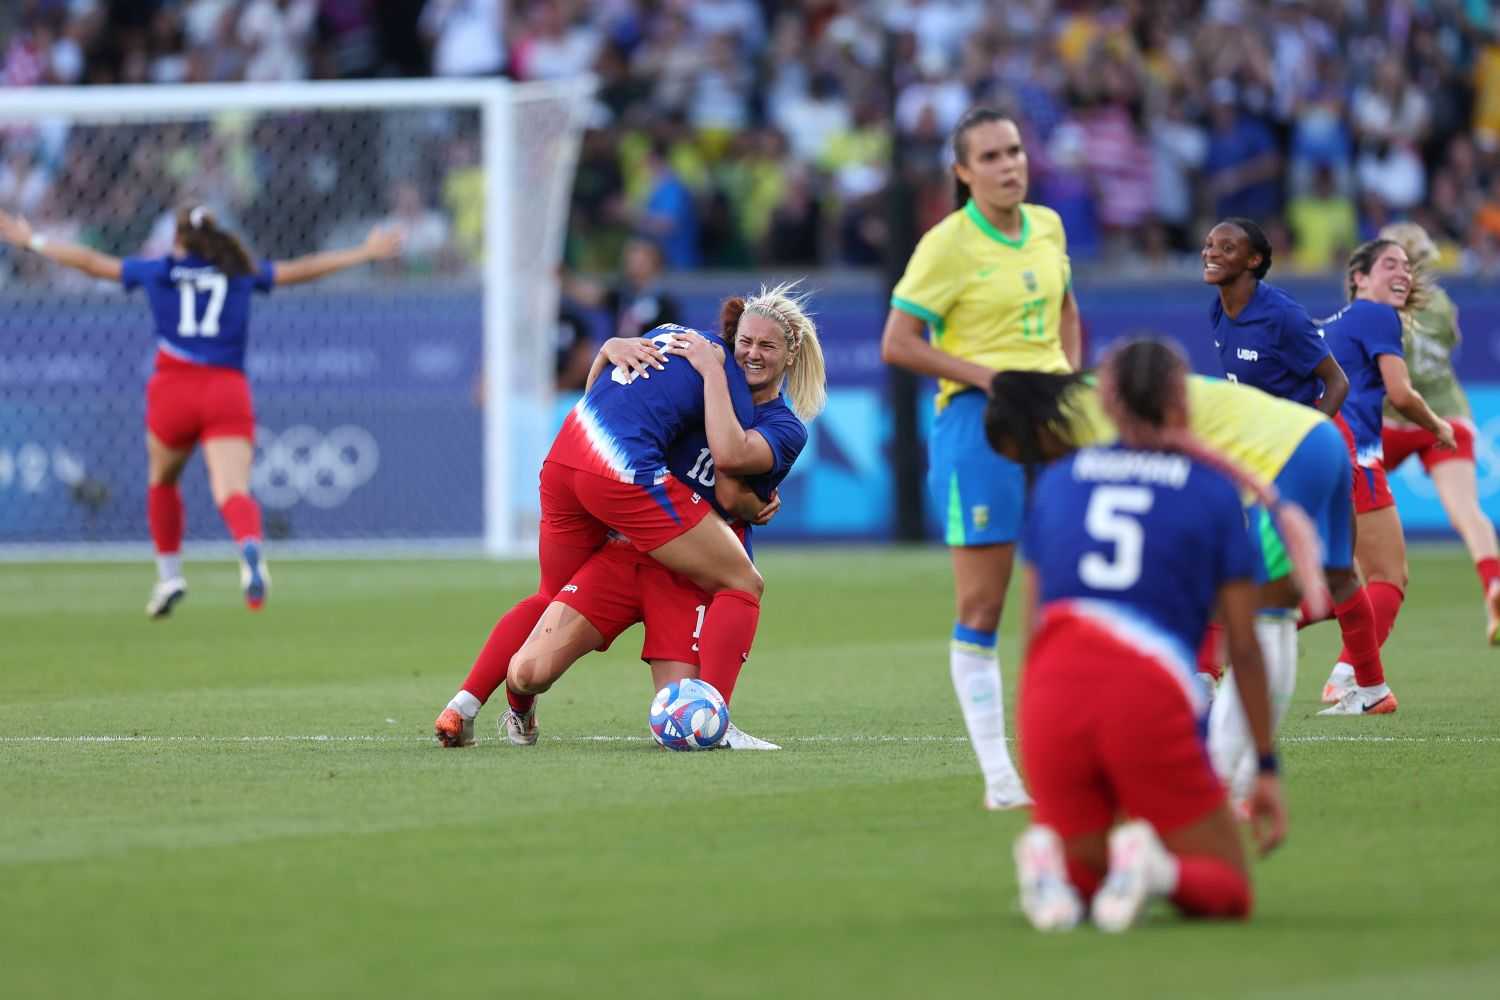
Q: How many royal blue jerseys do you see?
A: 6